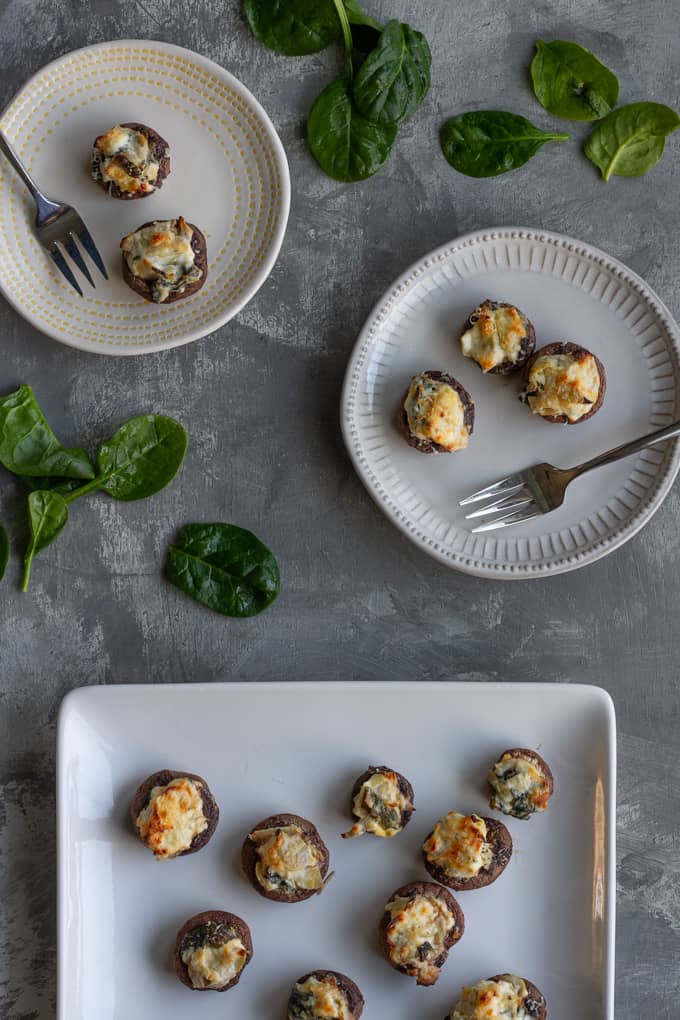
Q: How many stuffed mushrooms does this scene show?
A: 14